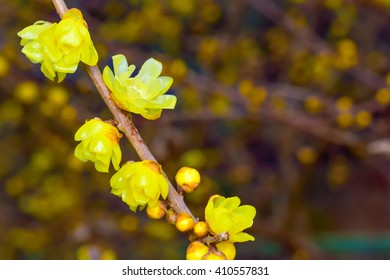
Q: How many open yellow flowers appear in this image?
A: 5